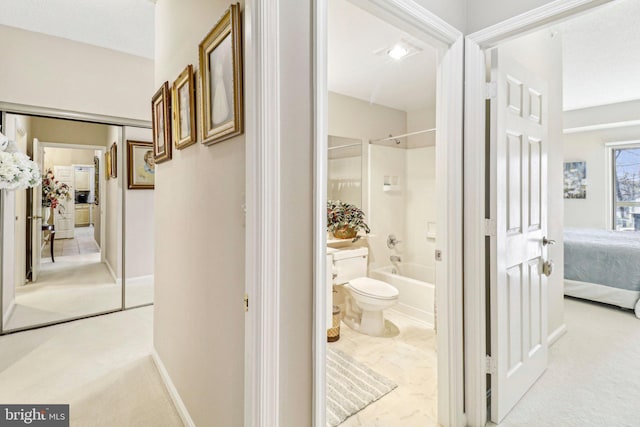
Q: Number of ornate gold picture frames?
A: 3